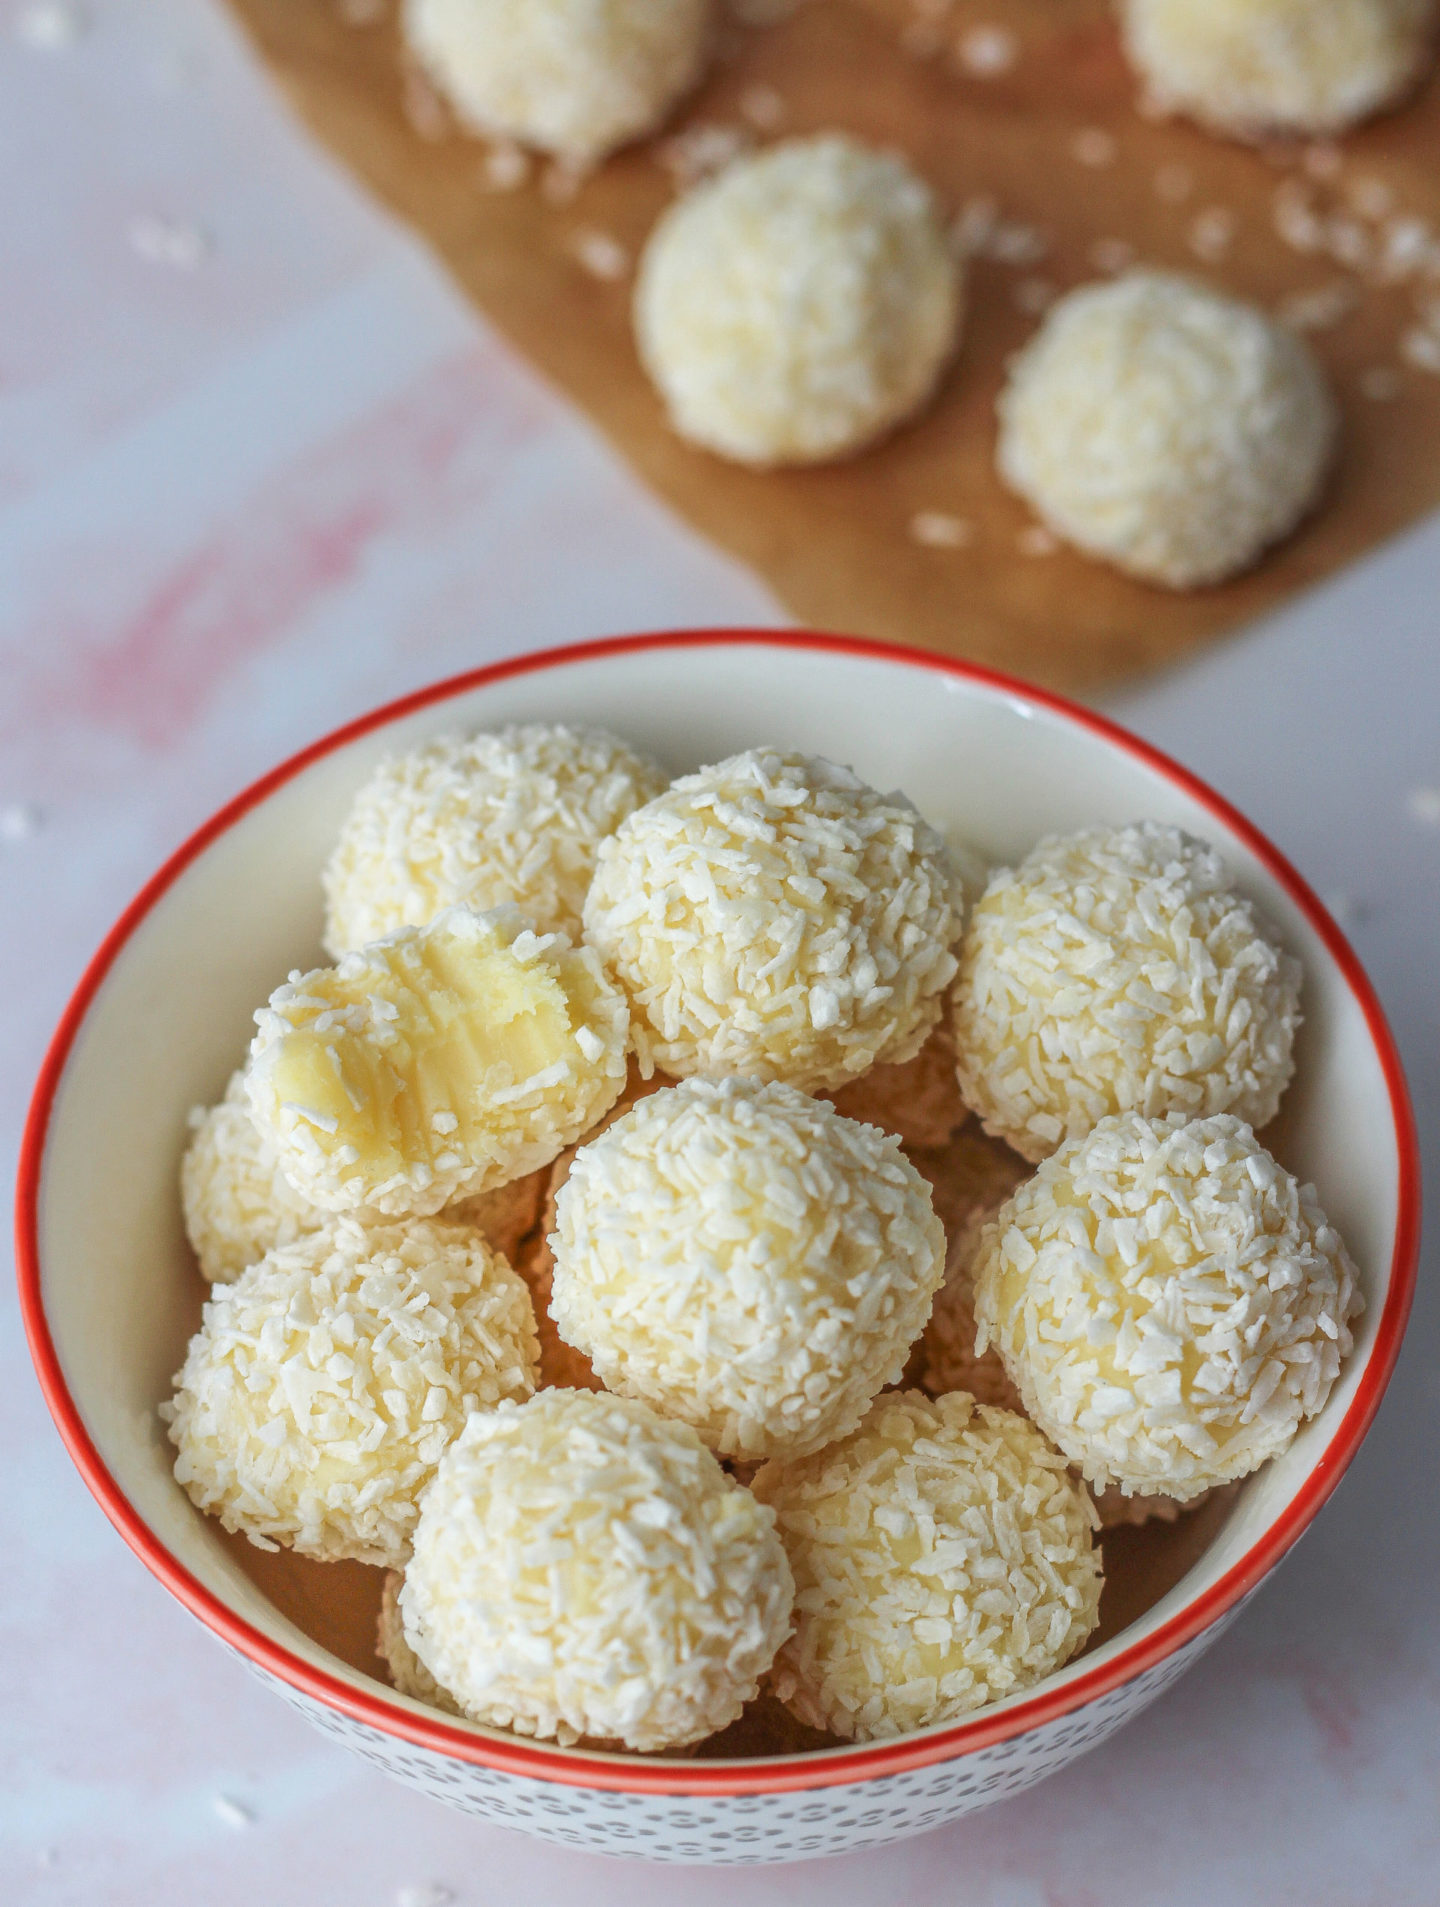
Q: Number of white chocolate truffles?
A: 14